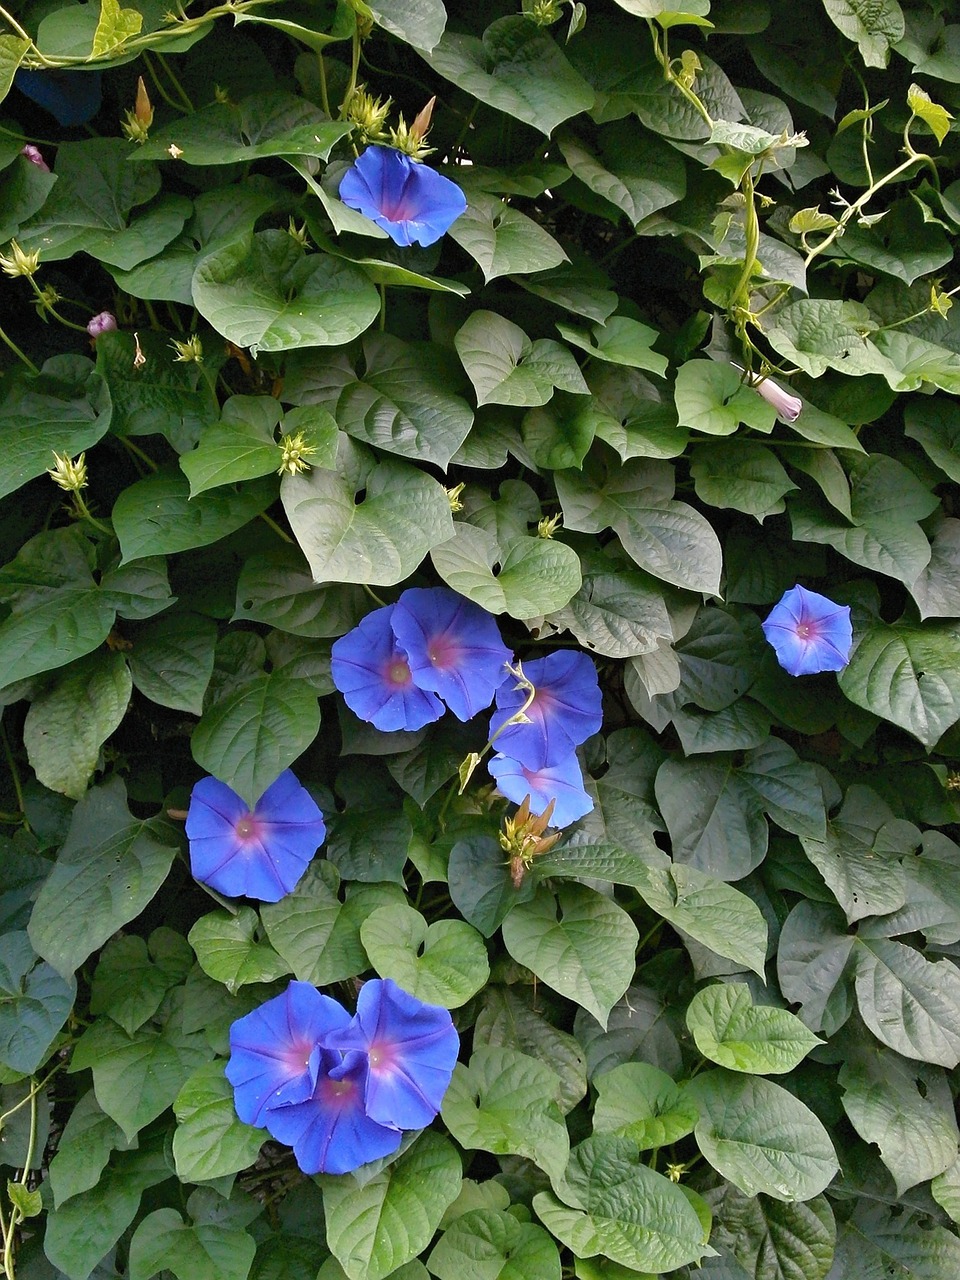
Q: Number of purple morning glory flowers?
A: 10